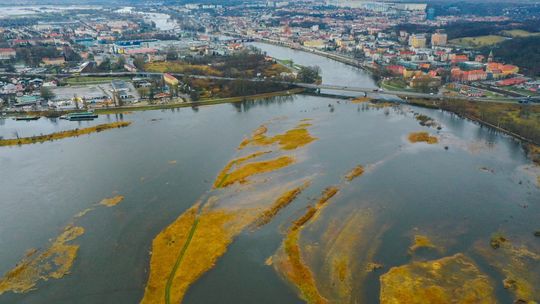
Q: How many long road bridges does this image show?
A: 1